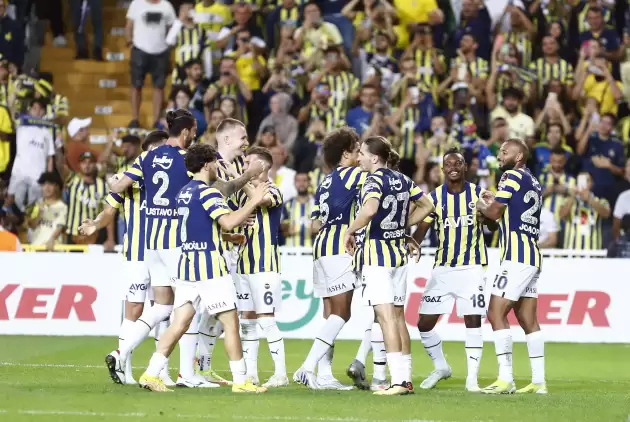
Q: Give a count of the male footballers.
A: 10